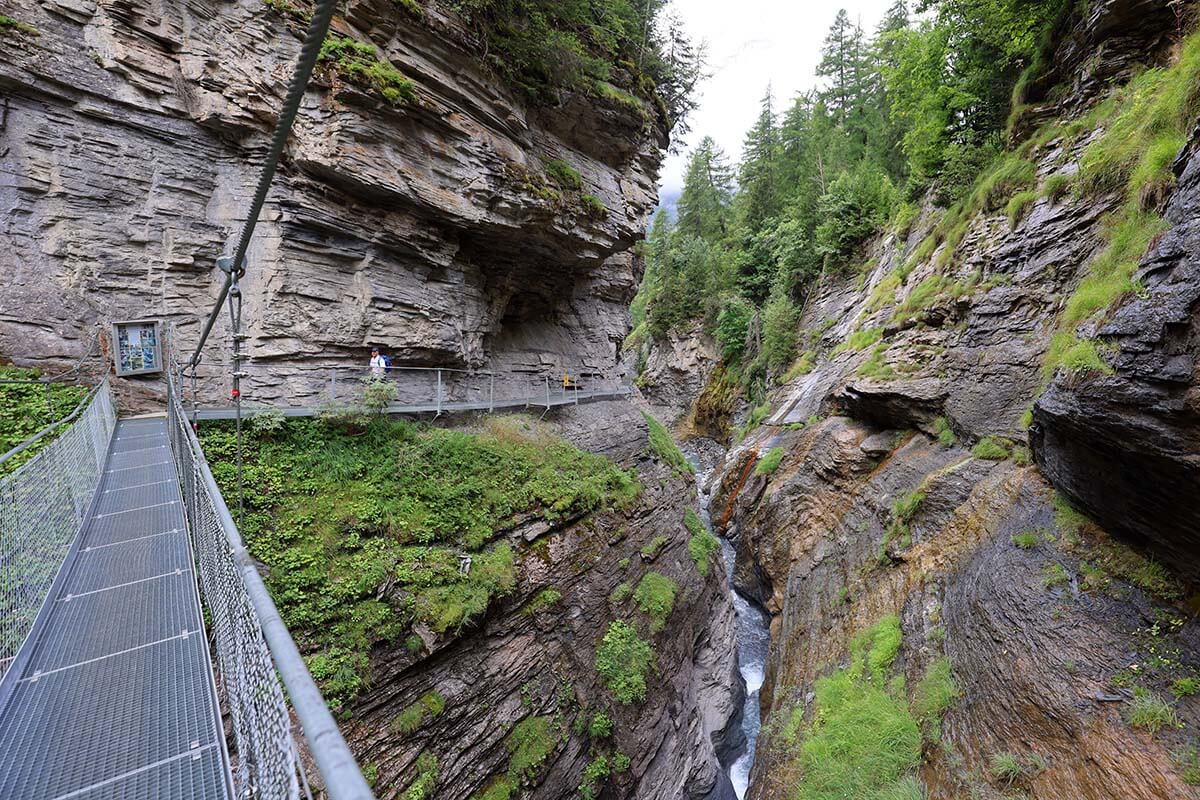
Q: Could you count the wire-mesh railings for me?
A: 2